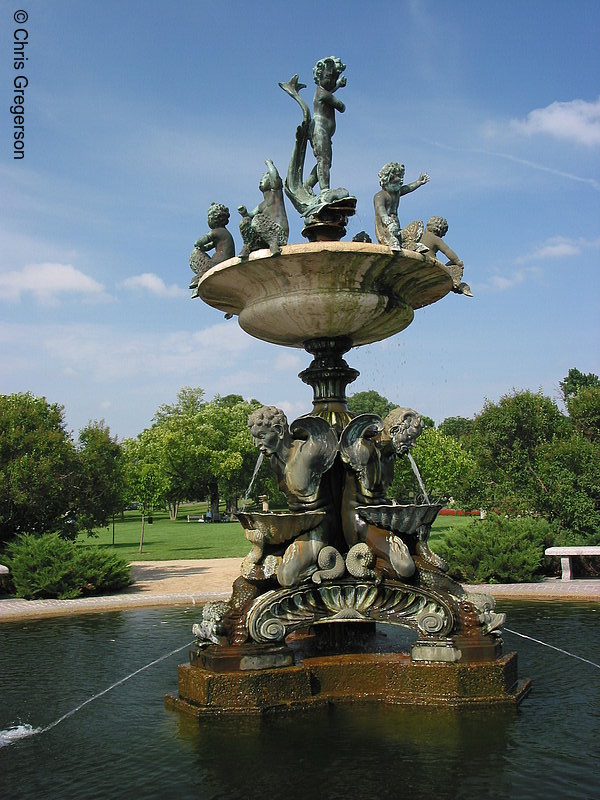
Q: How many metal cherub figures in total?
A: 5